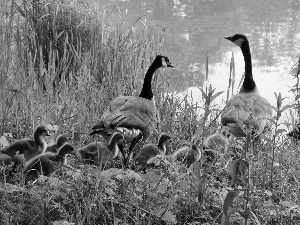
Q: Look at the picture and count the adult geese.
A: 2